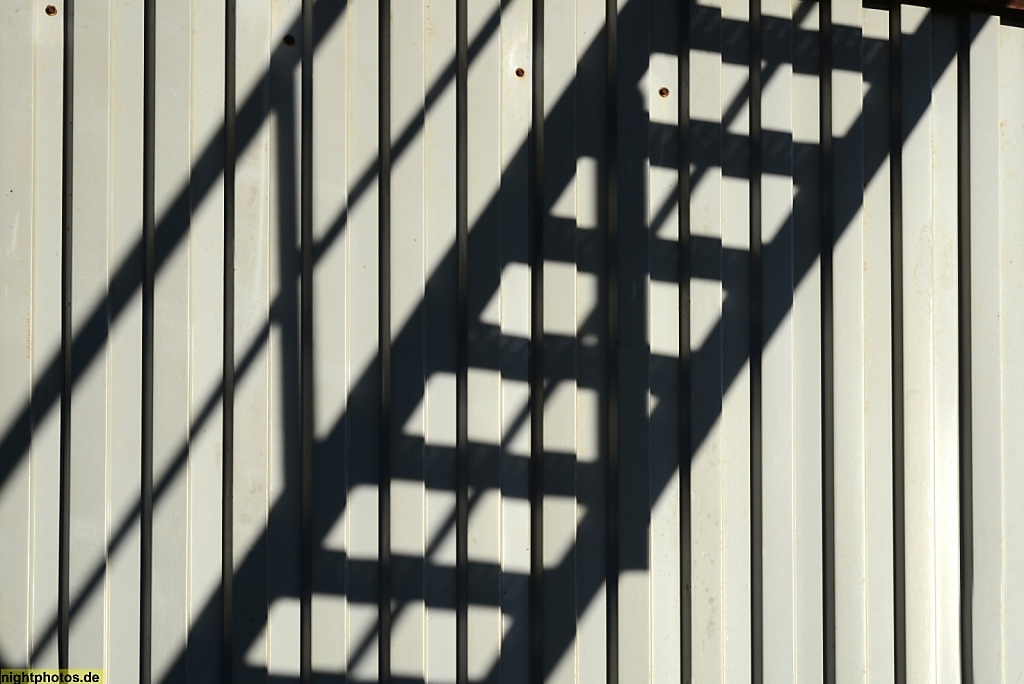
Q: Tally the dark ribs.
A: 13